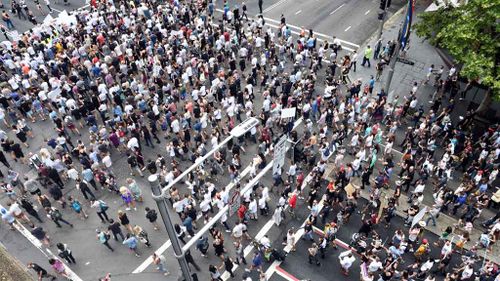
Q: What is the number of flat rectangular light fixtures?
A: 1